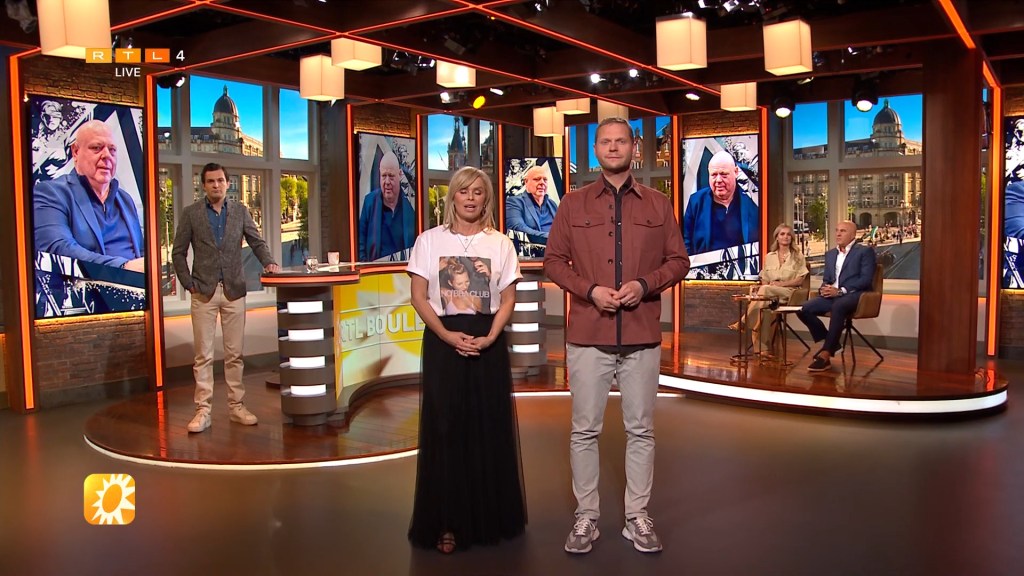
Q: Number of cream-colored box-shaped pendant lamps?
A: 10